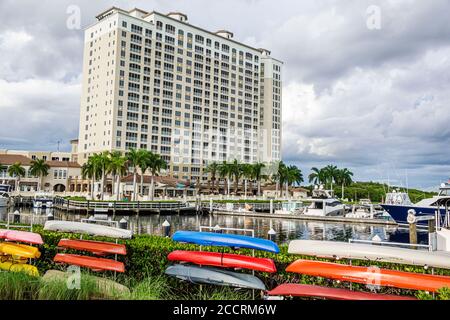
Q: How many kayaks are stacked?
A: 13